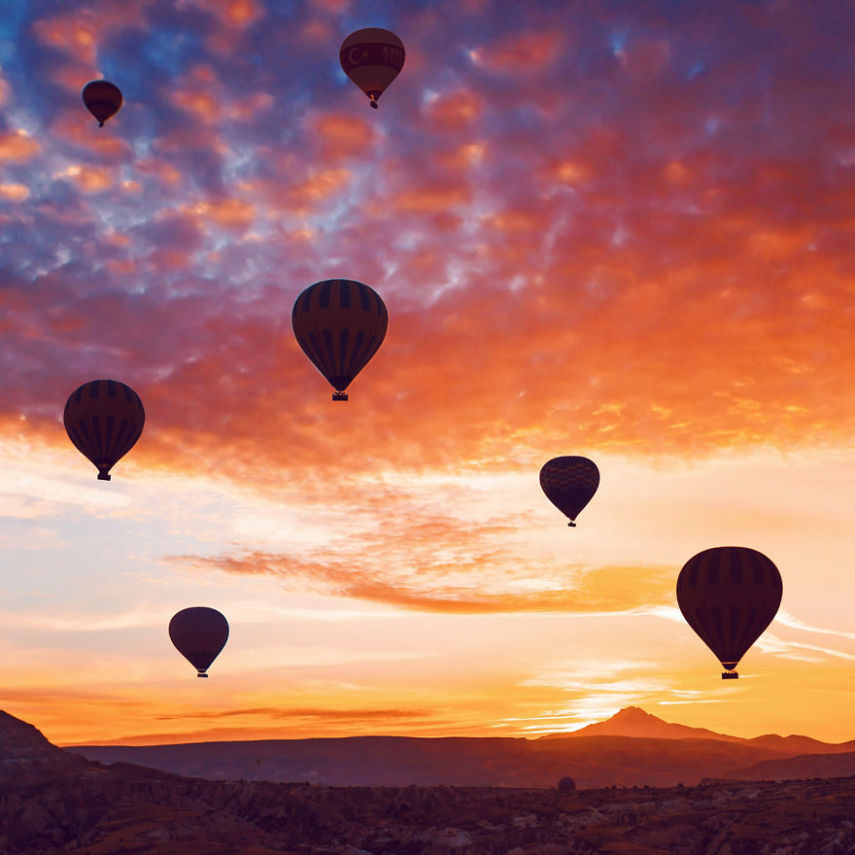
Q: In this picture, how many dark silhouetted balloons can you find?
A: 7